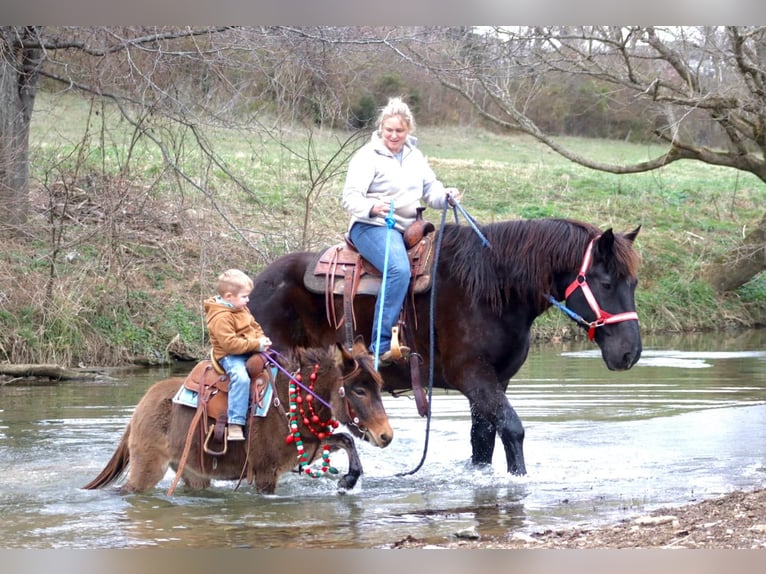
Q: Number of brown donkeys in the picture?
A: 1